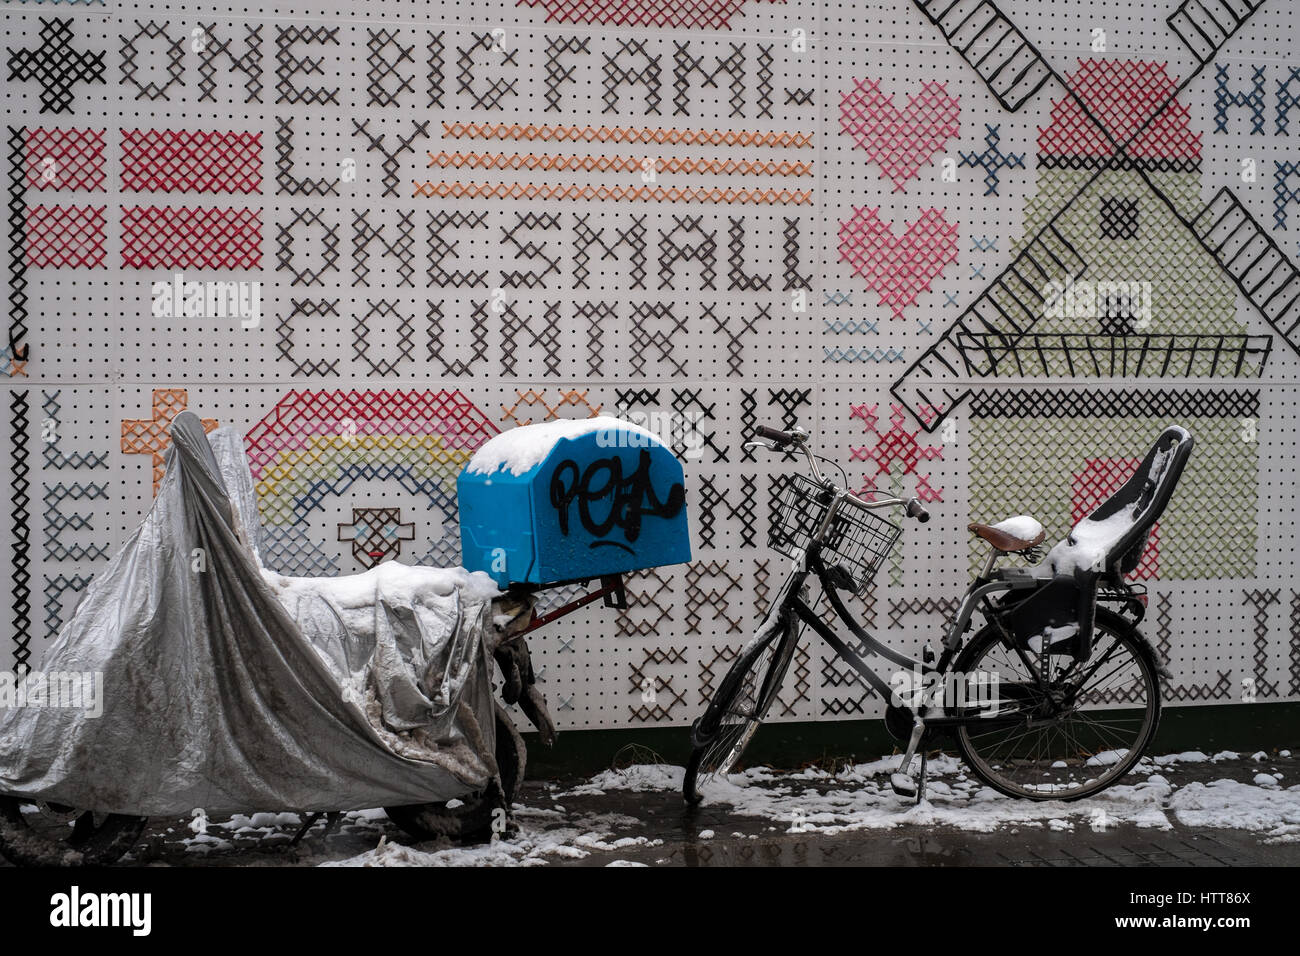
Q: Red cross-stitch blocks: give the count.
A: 4